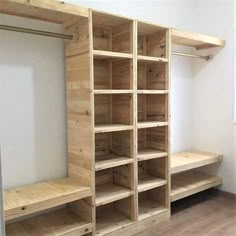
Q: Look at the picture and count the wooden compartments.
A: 12